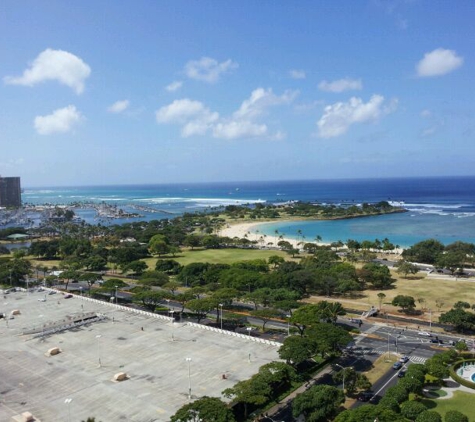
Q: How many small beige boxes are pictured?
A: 4